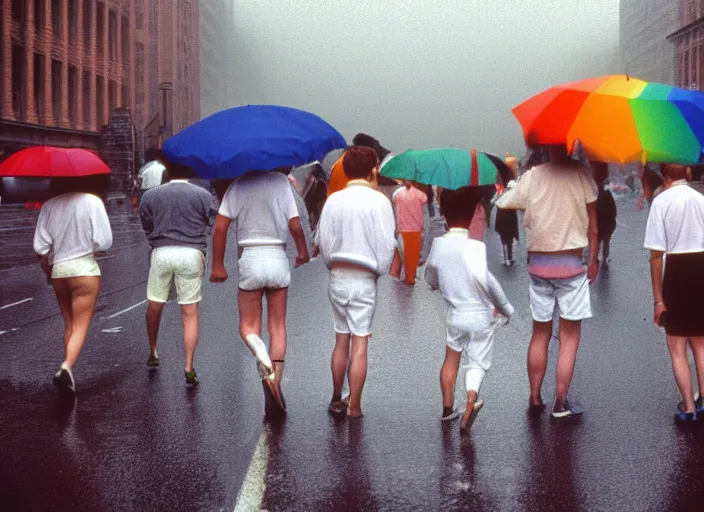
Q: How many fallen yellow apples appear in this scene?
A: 0